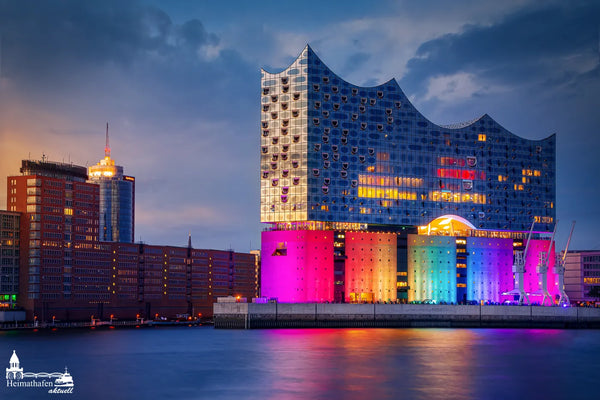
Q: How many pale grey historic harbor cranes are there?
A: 3